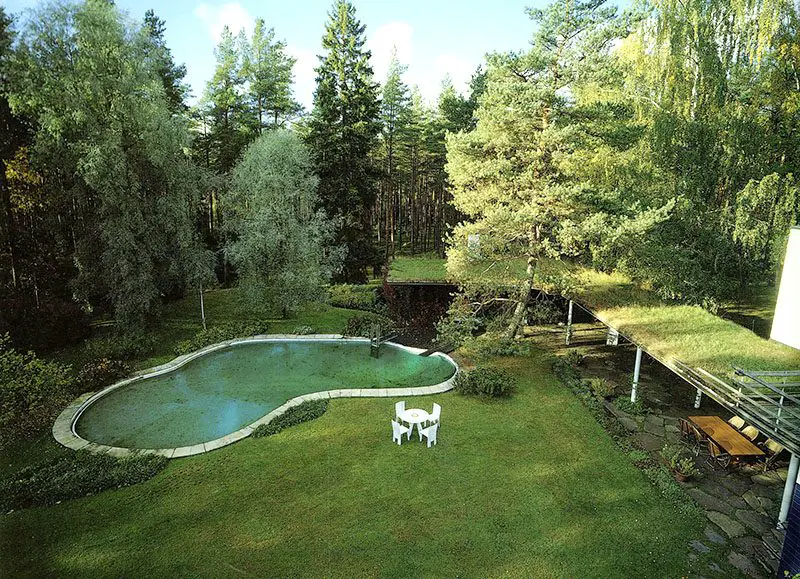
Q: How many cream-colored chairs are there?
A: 3